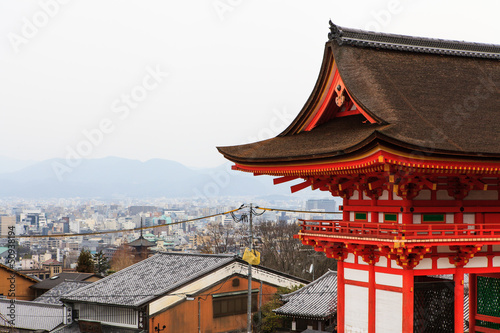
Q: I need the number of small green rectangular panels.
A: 3